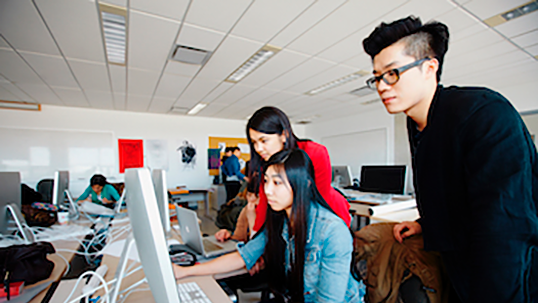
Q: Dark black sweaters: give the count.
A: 1